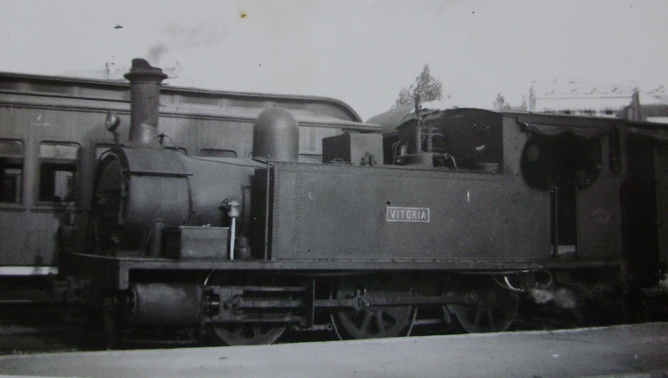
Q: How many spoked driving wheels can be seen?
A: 3